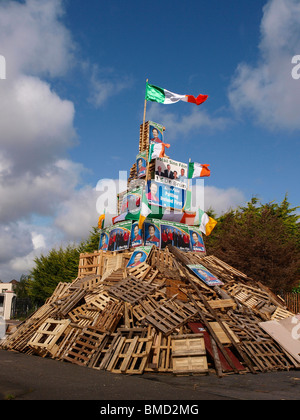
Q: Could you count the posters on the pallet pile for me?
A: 13